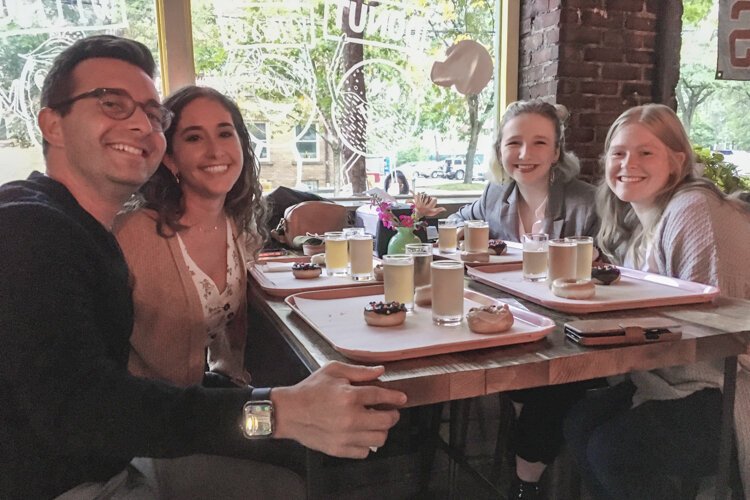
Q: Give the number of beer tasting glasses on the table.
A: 12